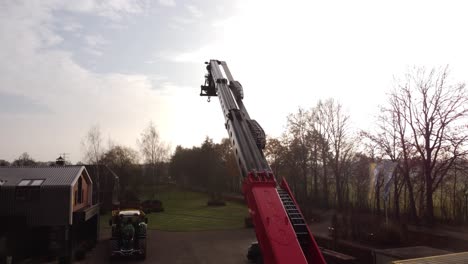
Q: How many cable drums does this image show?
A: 2